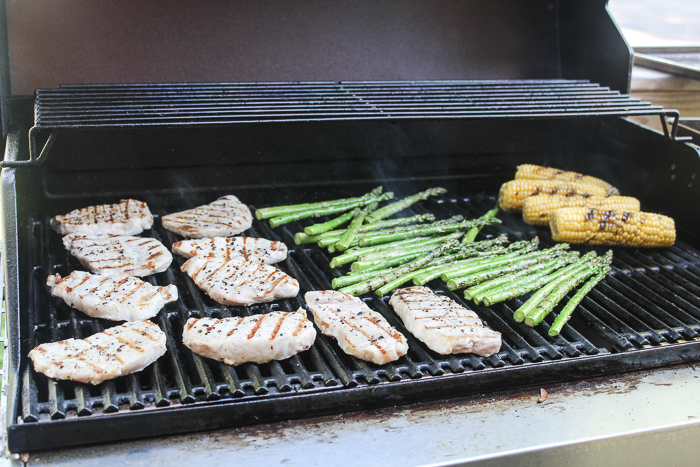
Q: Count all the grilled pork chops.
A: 10